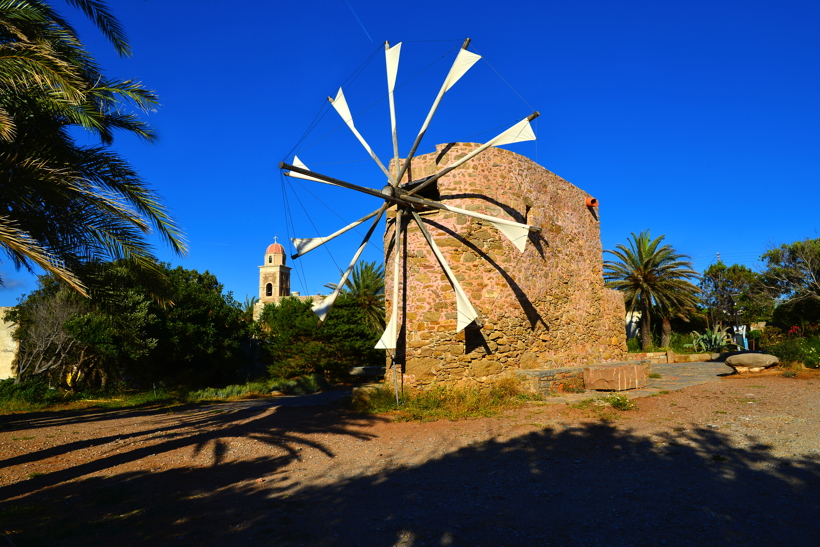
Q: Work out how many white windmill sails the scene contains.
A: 10